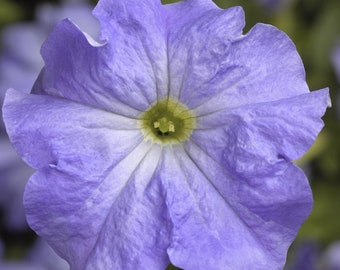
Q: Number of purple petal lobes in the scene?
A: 5